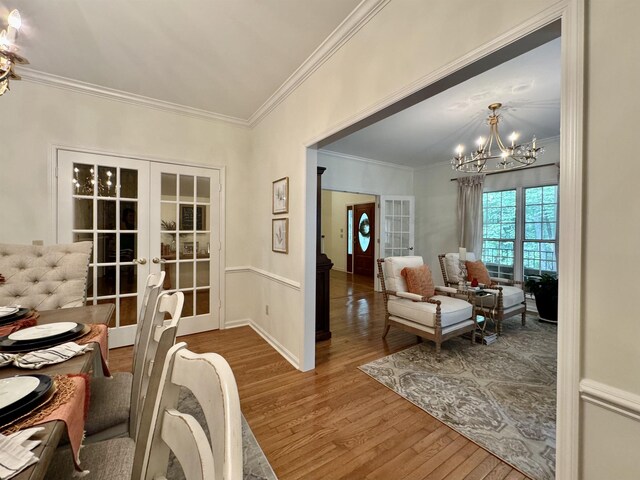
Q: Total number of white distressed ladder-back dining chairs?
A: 3